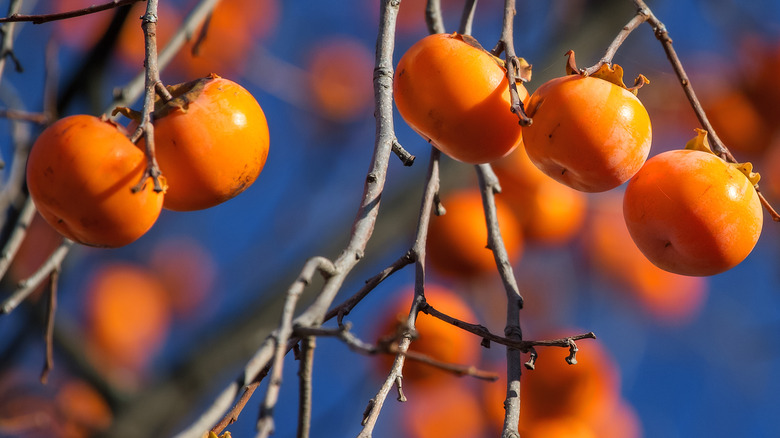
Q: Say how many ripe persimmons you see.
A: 5